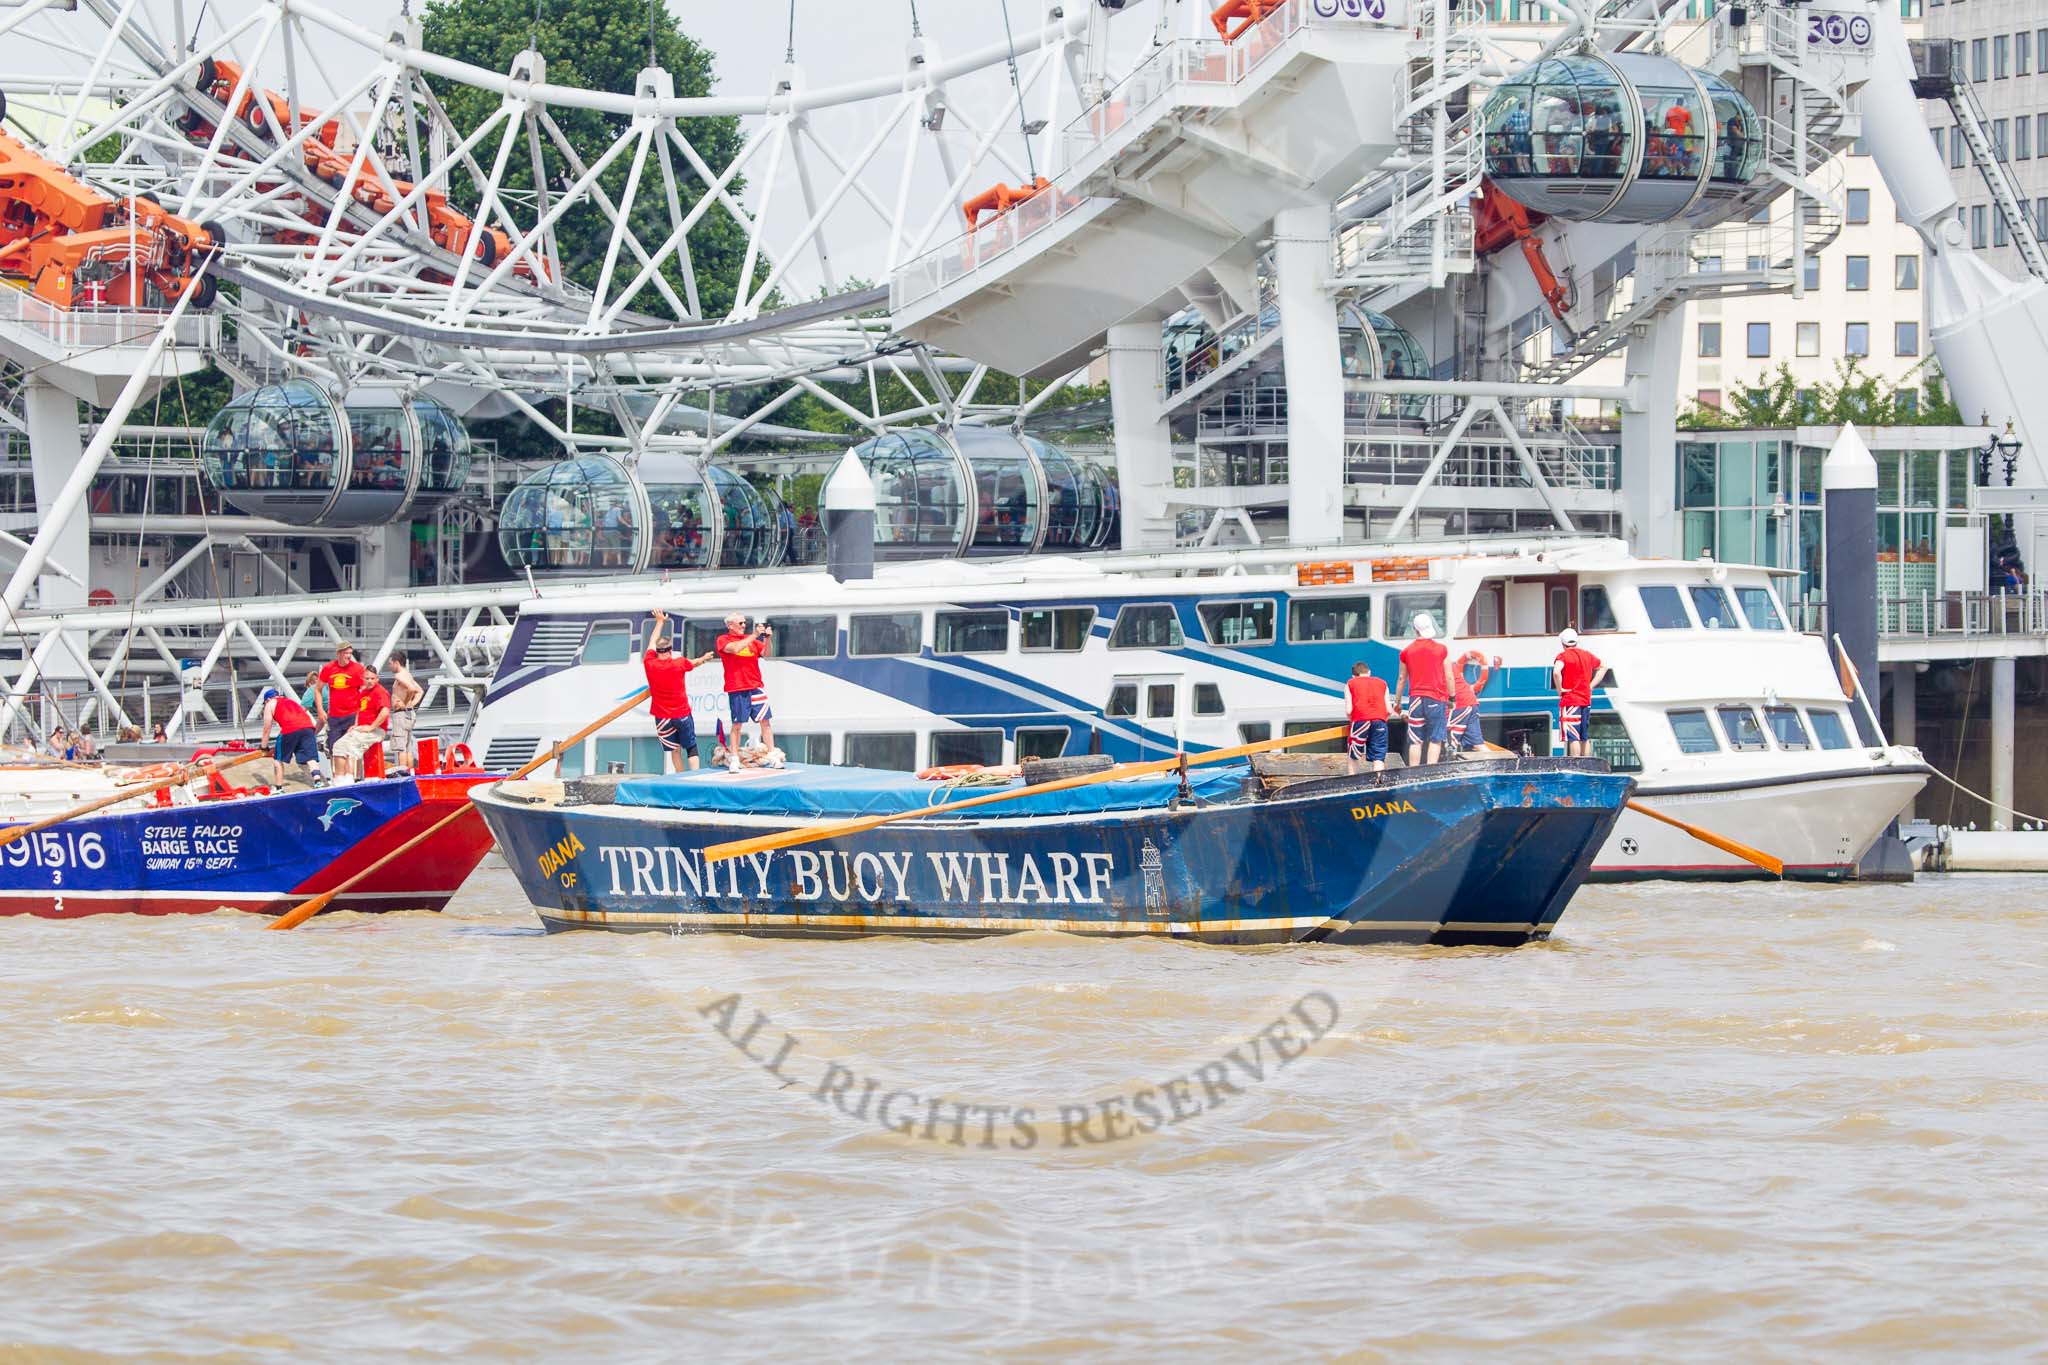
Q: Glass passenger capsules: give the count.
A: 5